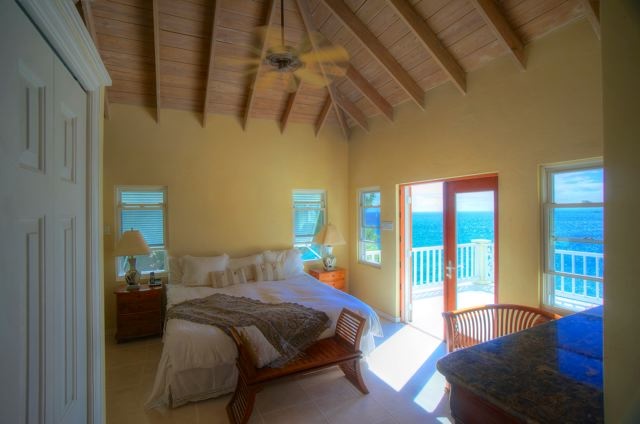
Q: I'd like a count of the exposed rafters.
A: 13